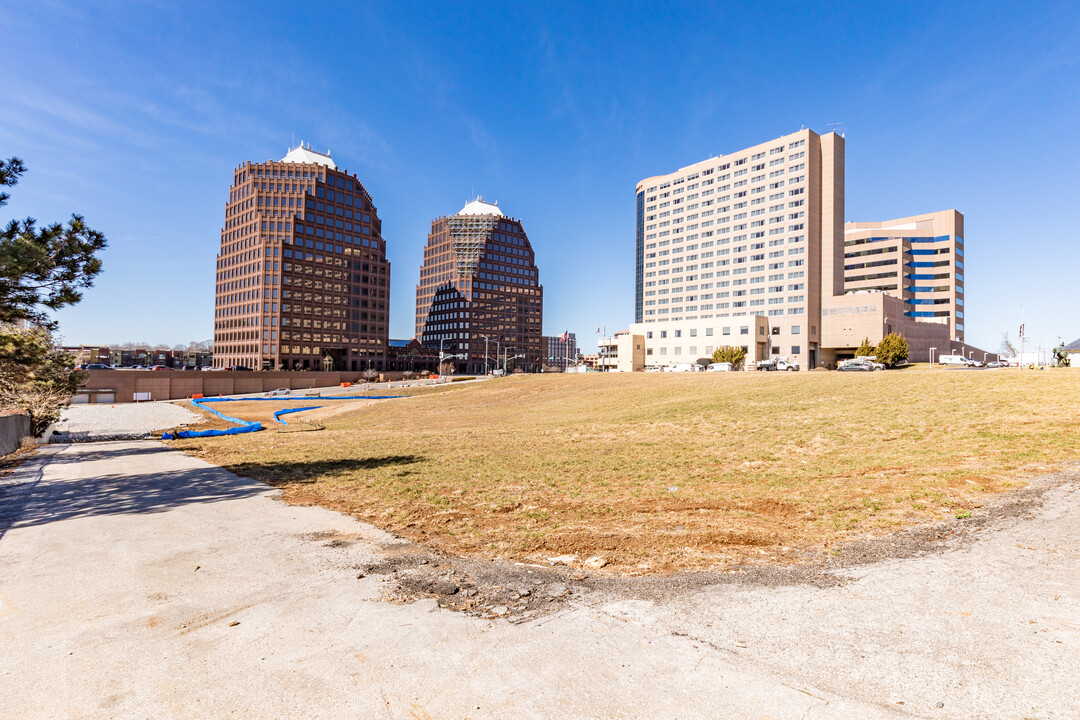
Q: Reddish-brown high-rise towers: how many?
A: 2